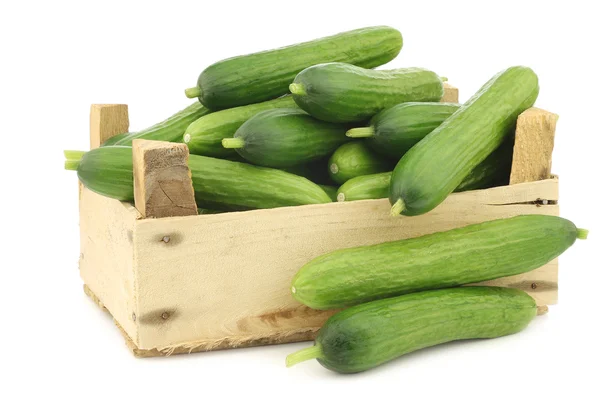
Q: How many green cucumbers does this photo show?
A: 12